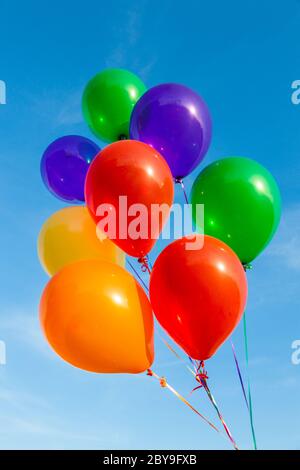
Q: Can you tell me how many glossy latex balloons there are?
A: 8